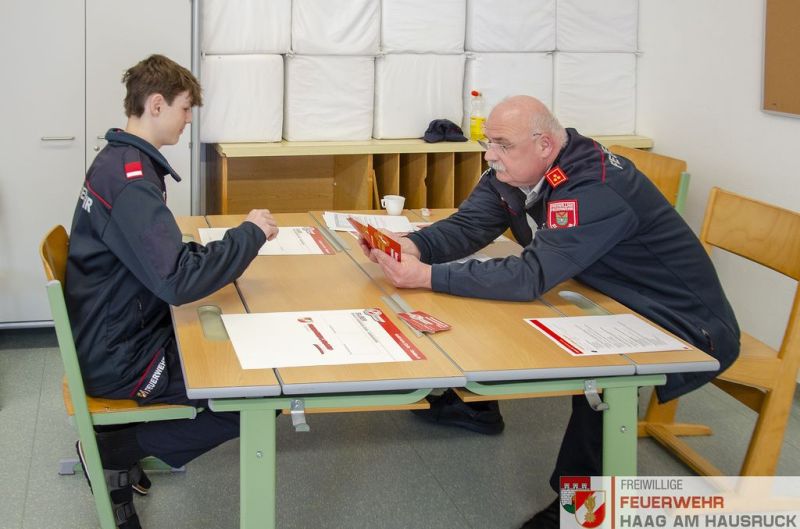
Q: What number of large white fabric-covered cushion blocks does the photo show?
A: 10